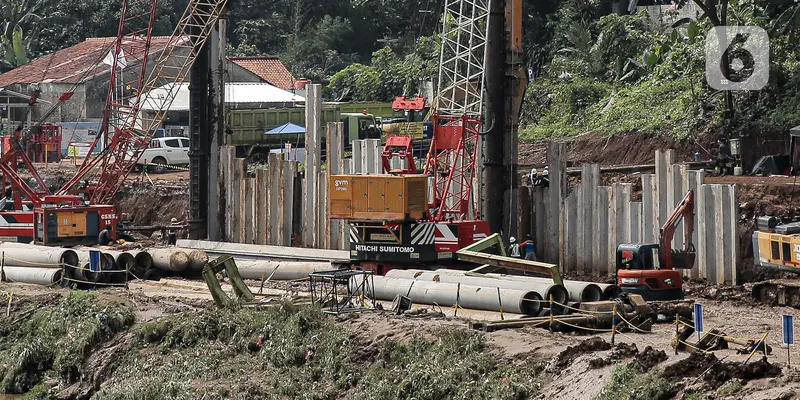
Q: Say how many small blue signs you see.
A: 3